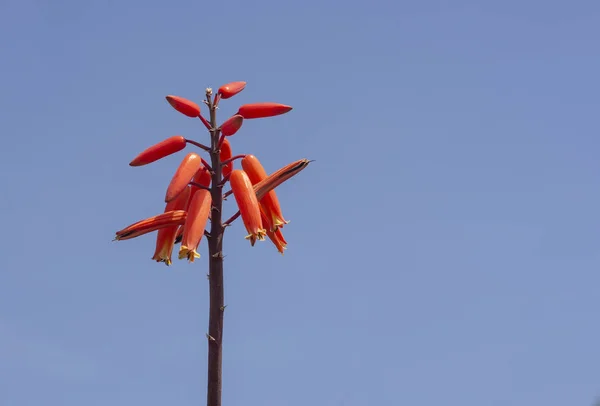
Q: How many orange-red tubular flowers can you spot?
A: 15